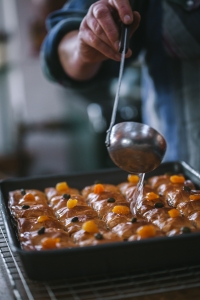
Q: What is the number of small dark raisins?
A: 11